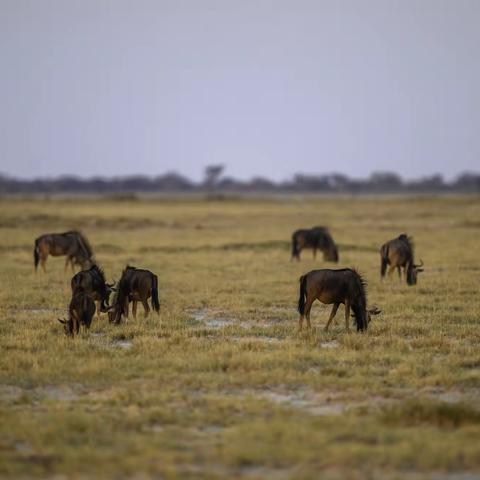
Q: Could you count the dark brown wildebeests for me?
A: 7